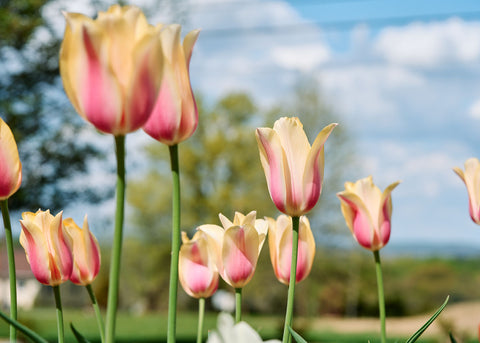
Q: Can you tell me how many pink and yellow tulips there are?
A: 11